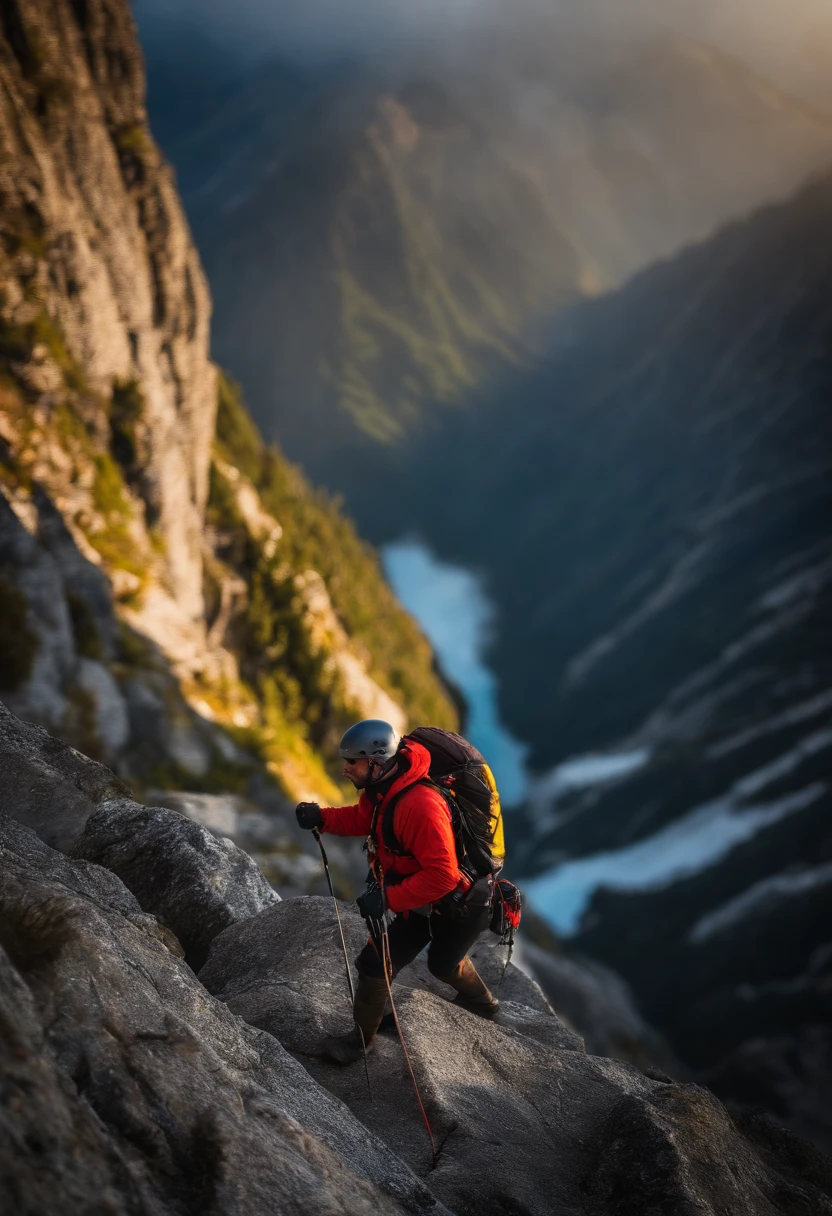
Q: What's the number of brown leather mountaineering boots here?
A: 2